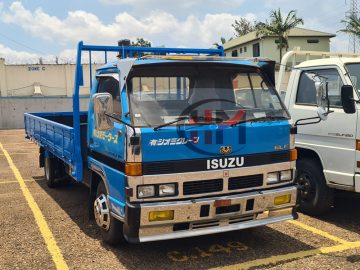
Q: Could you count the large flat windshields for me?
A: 1